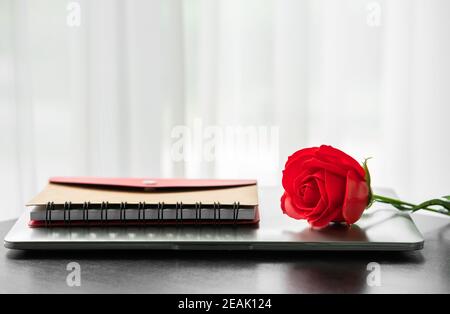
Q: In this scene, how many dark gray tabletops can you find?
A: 1